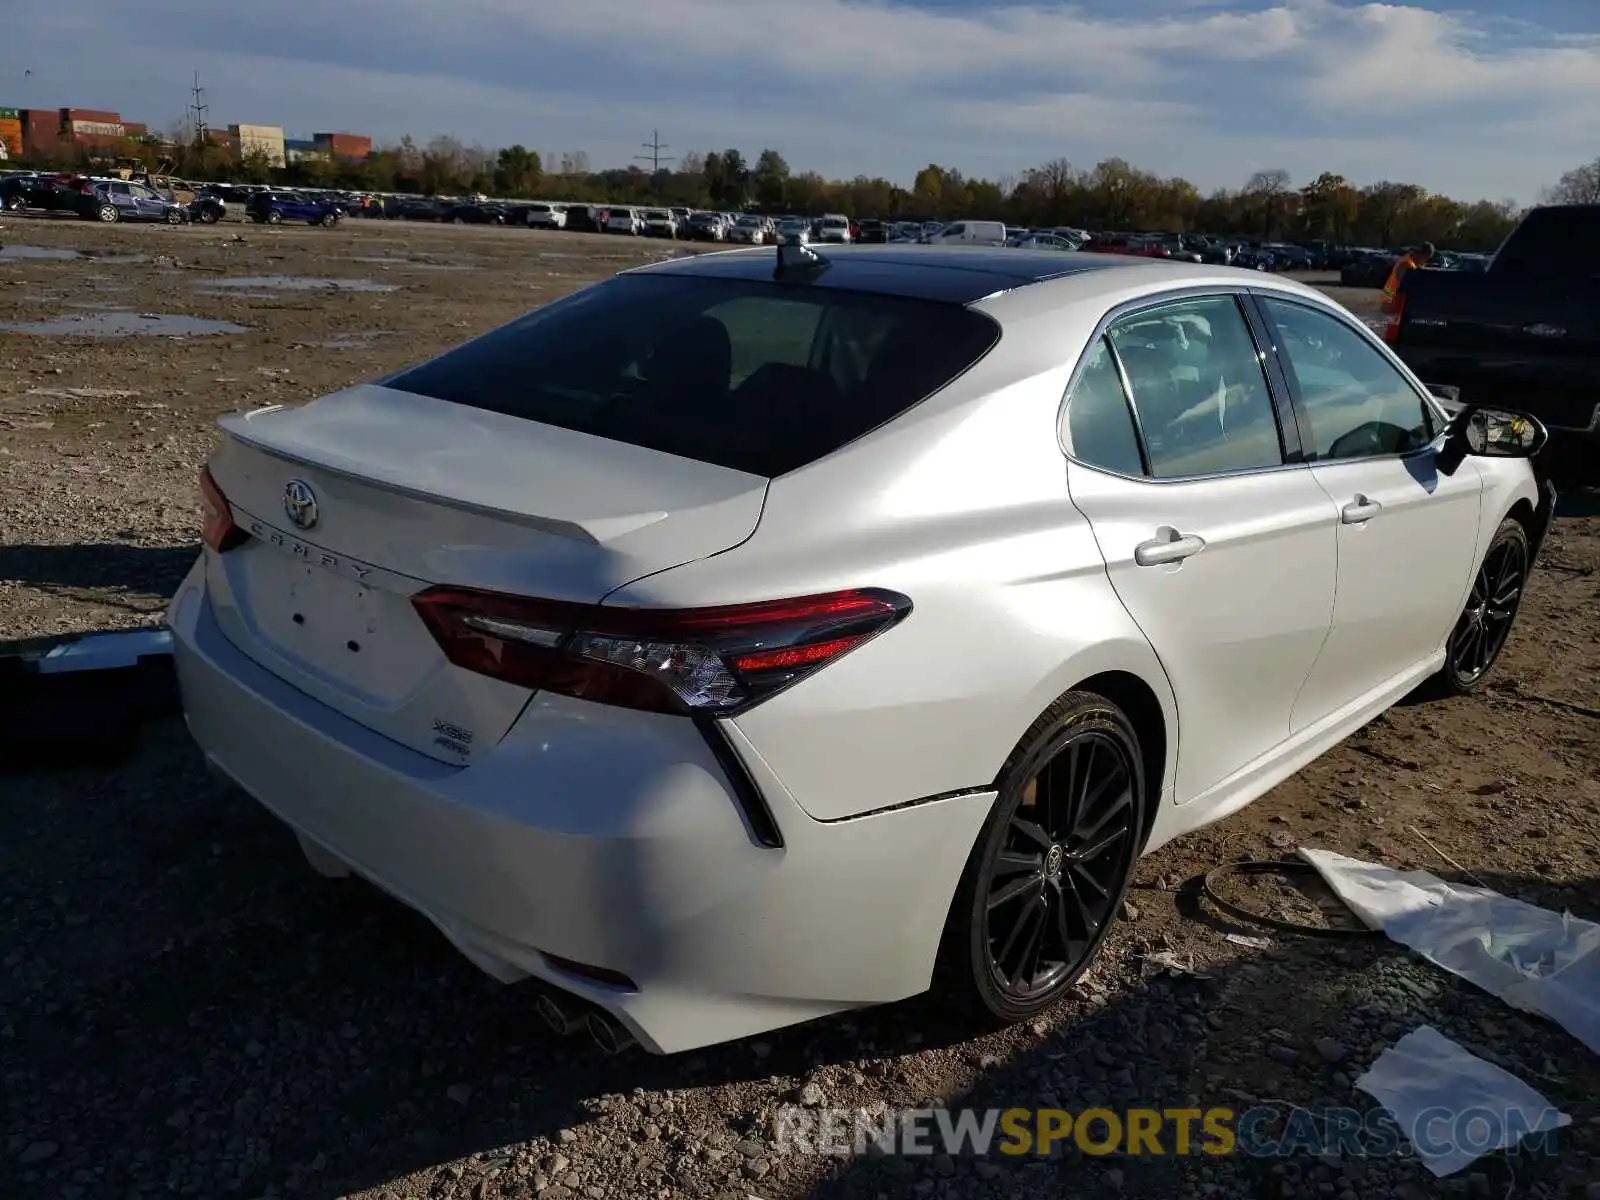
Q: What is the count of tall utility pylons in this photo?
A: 2